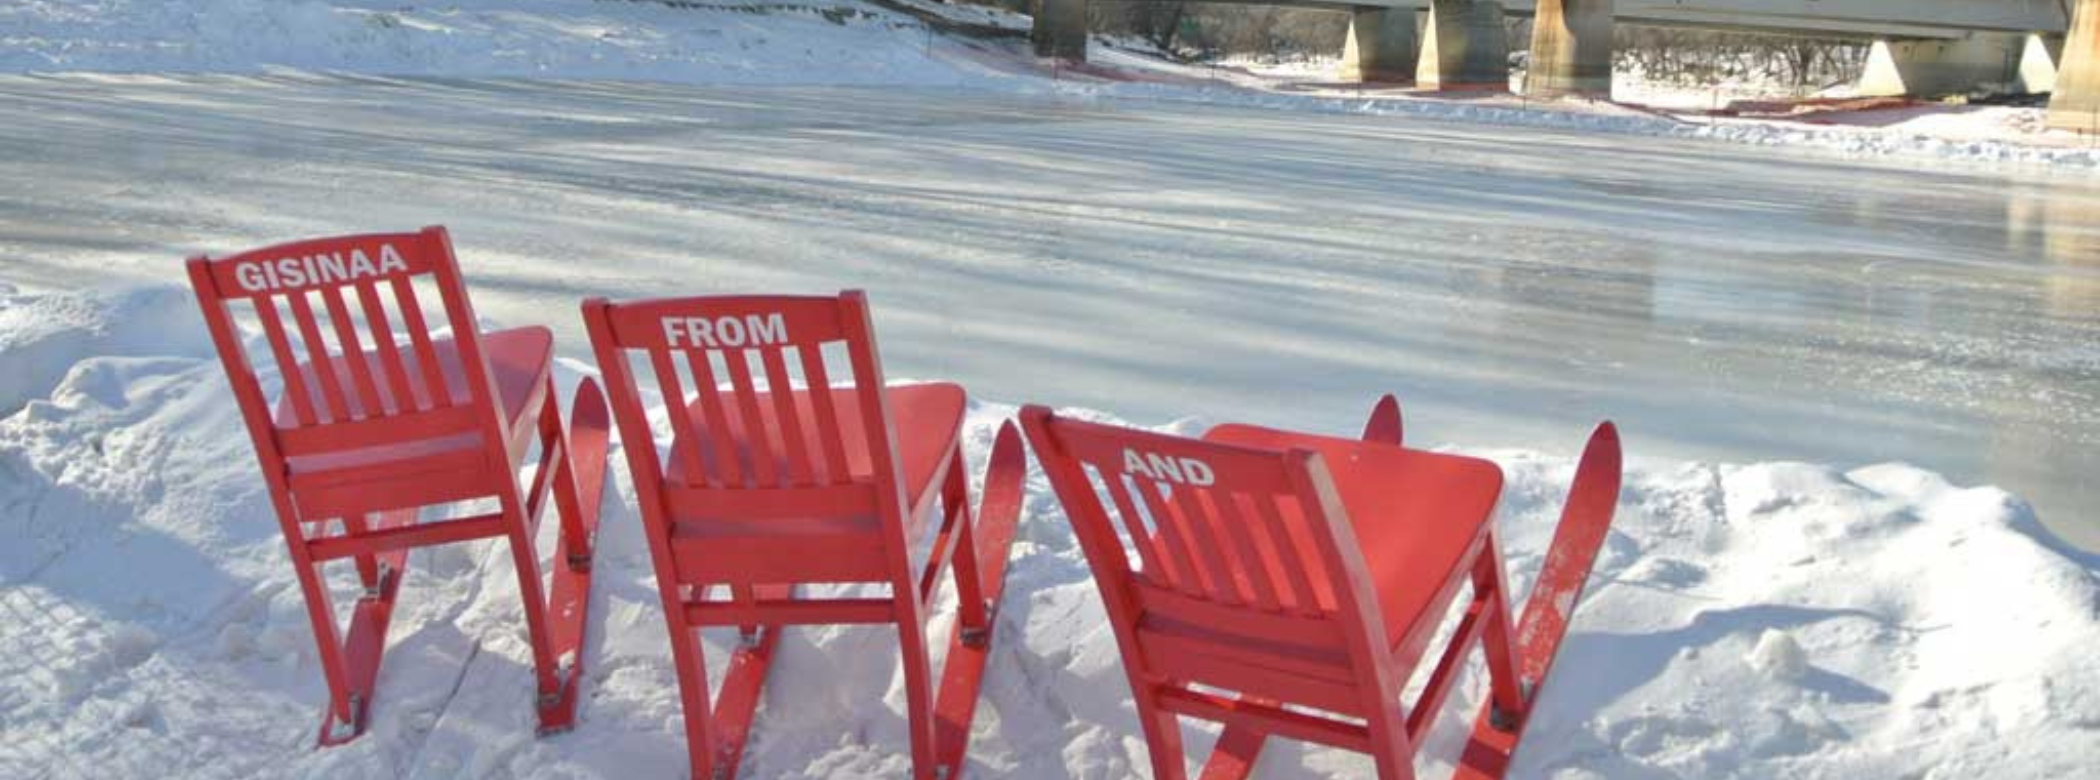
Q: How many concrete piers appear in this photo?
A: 7